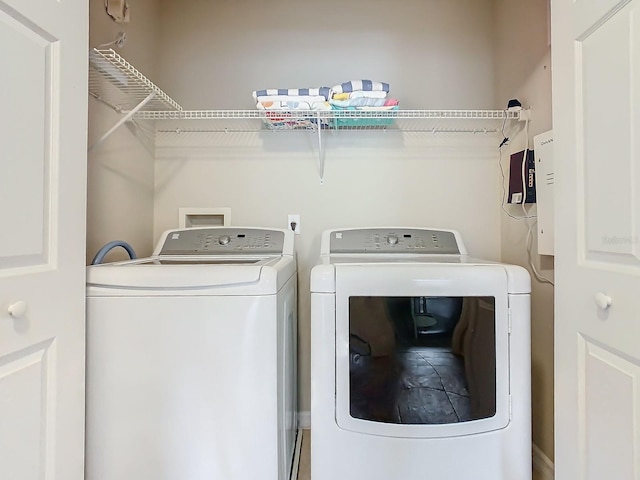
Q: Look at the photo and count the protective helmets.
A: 0